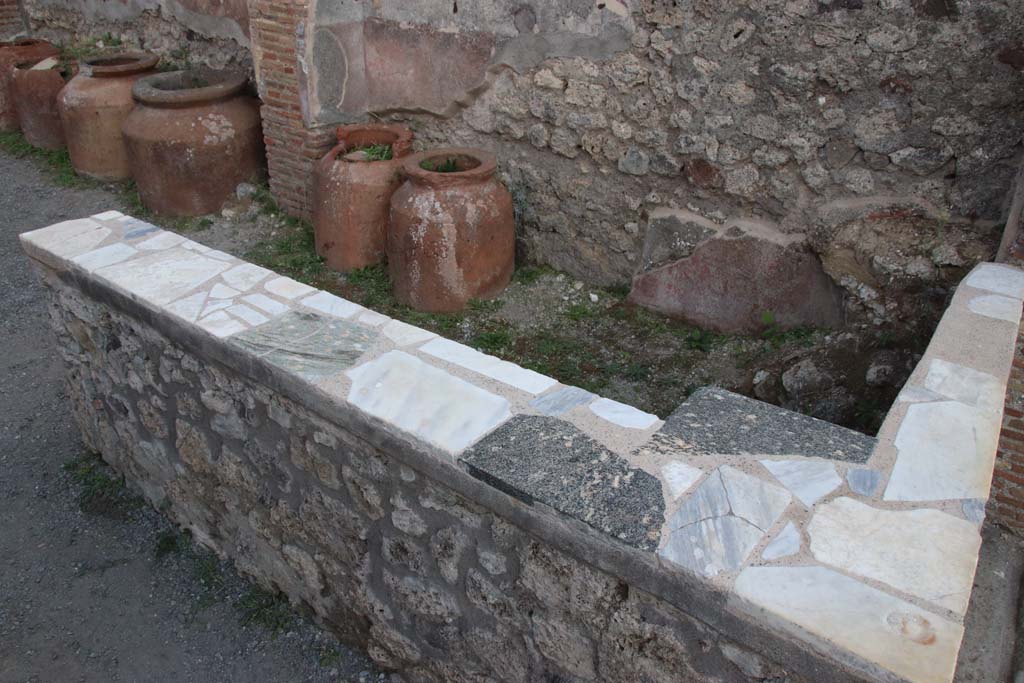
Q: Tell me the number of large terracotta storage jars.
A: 6